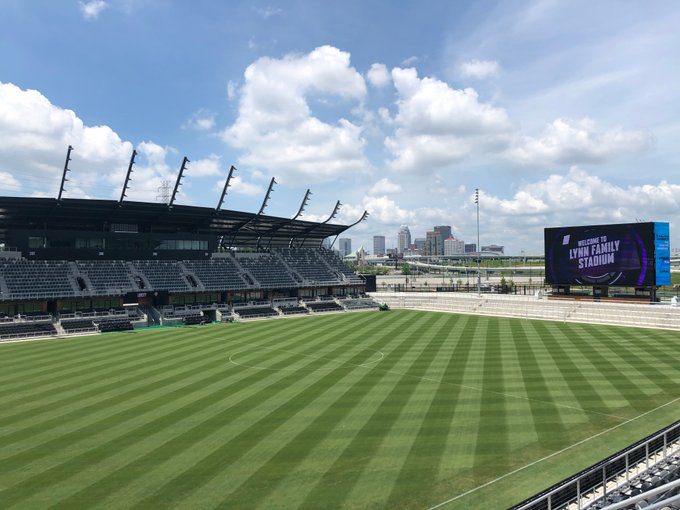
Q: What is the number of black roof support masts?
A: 8